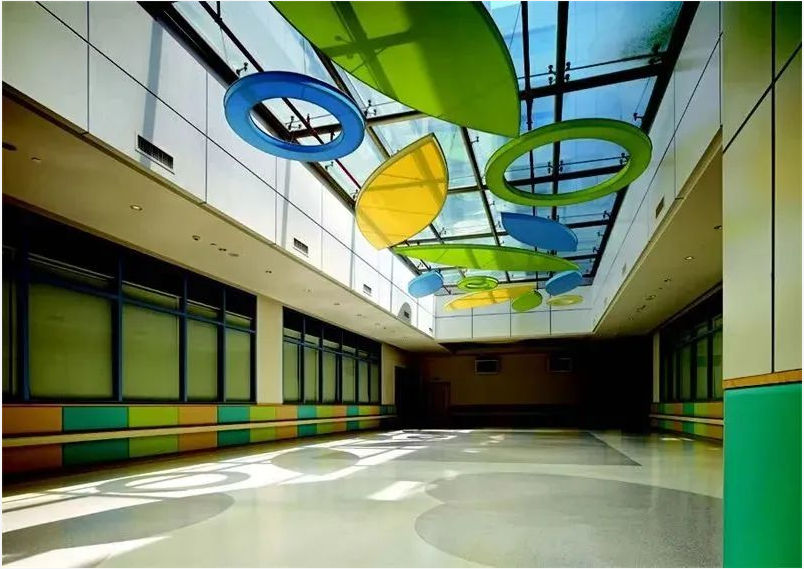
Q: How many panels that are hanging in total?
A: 12